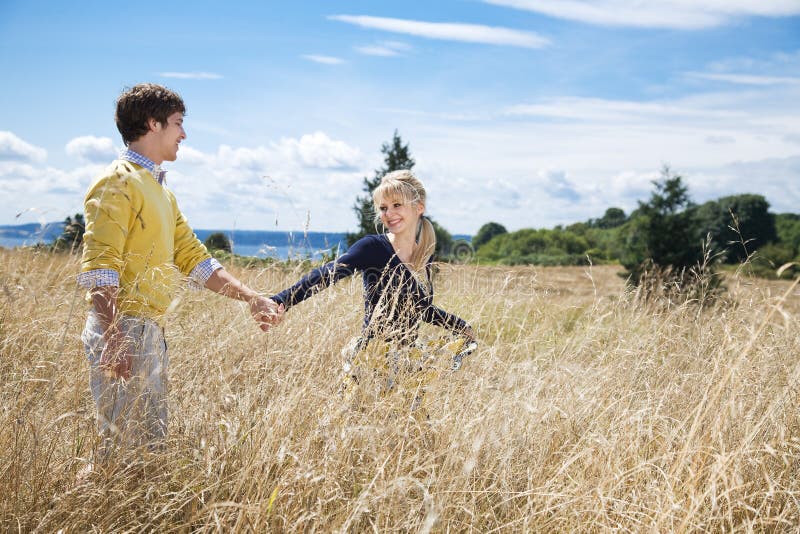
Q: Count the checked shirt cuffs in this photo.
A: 2